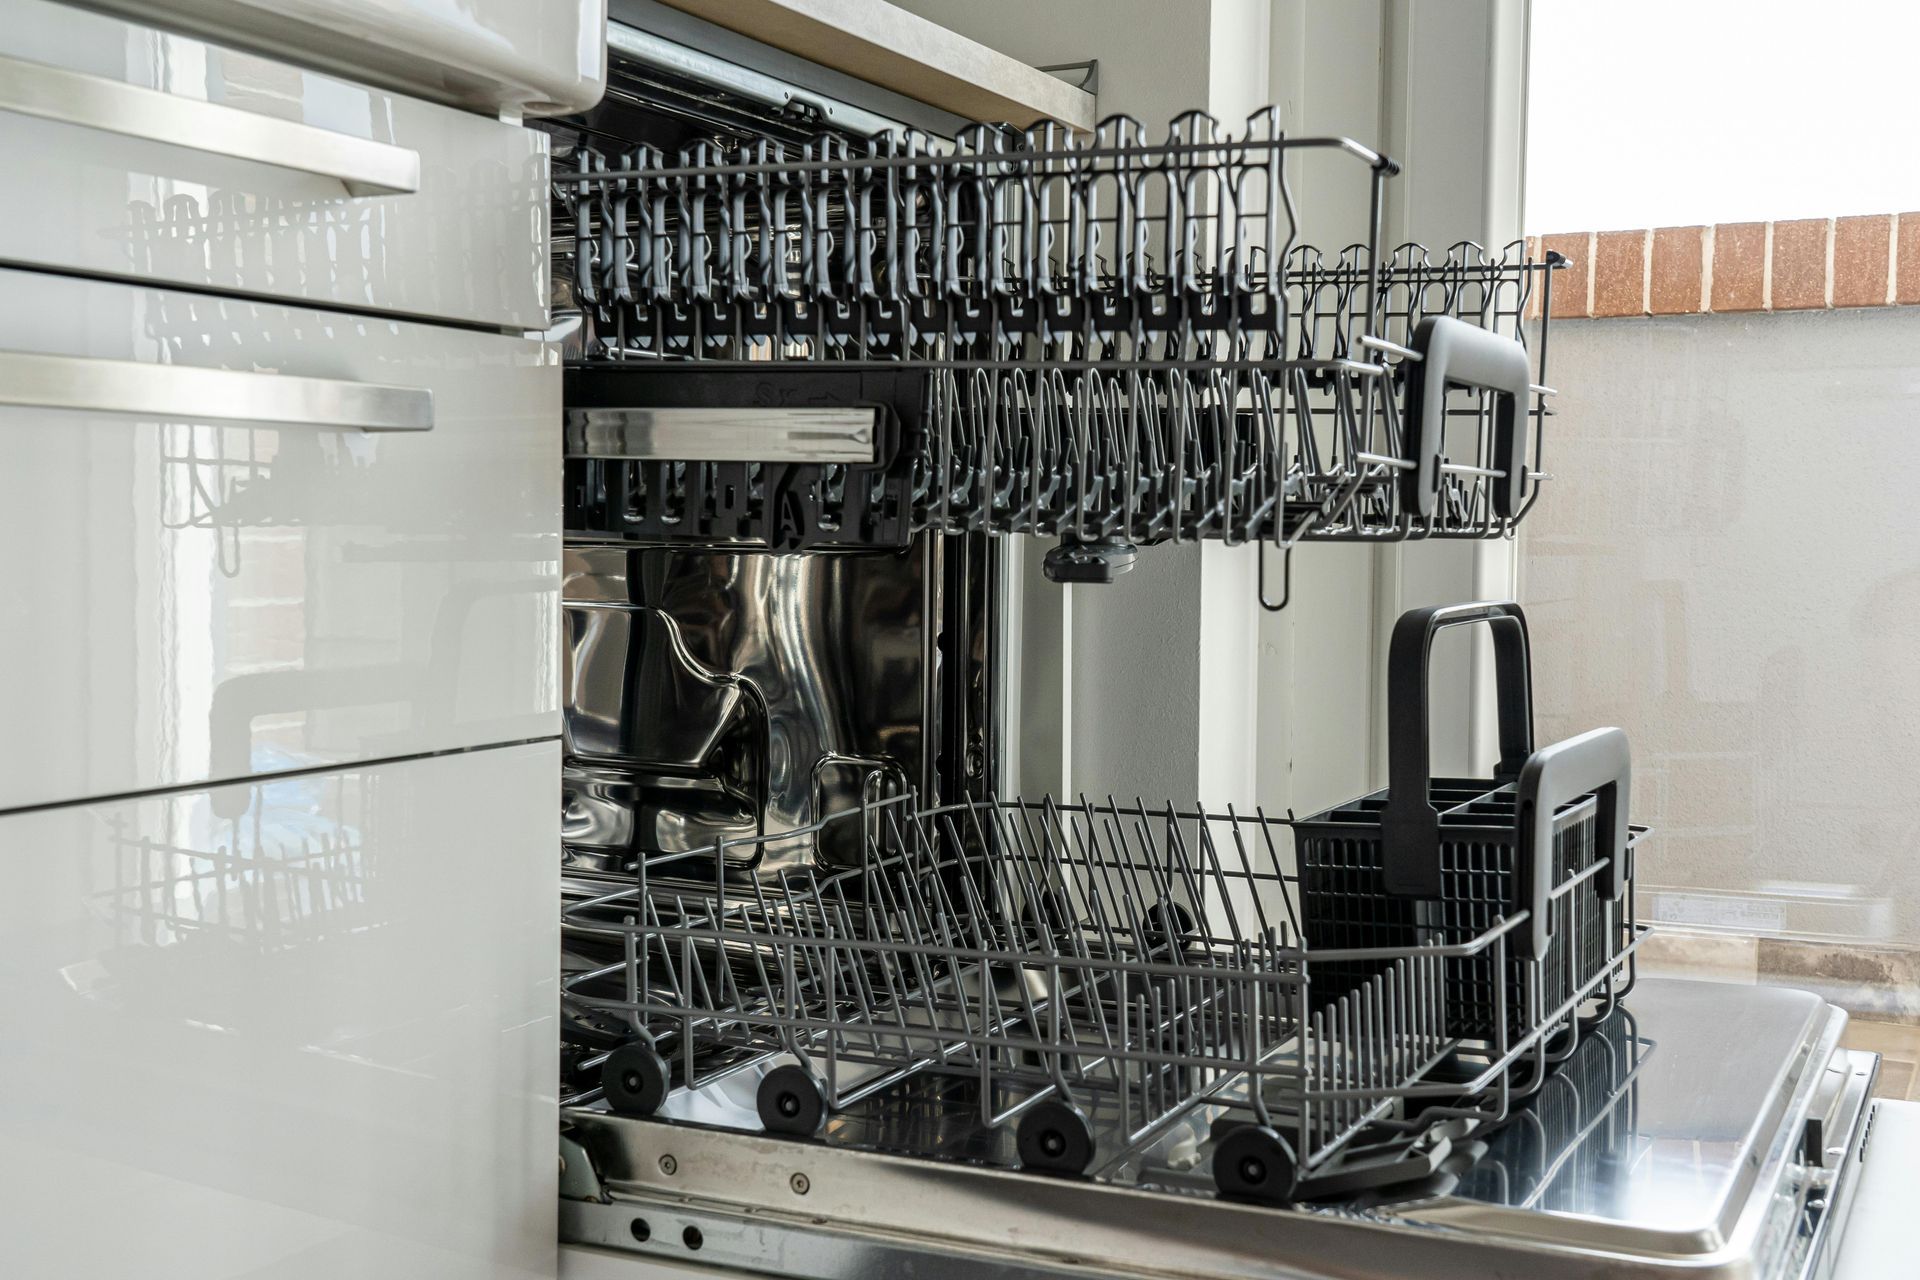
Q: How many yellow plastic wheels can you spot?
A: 0